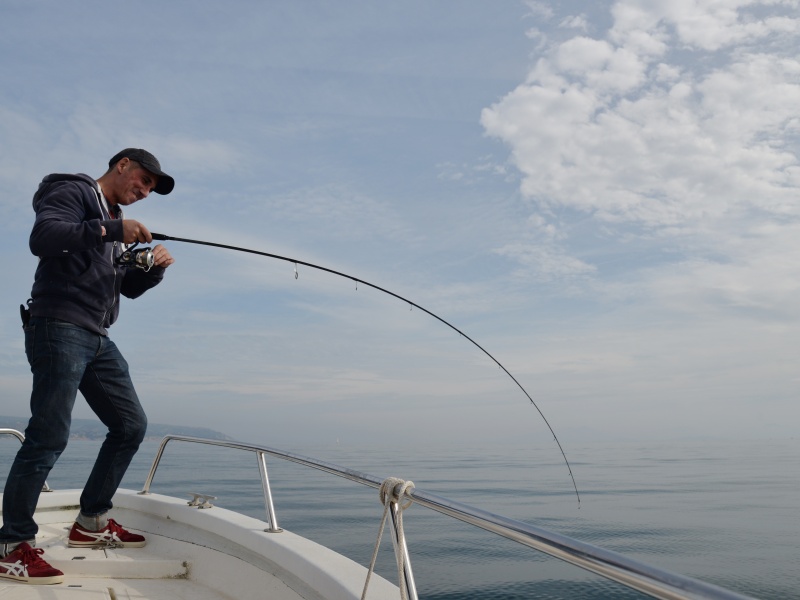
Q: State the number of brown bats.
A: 0